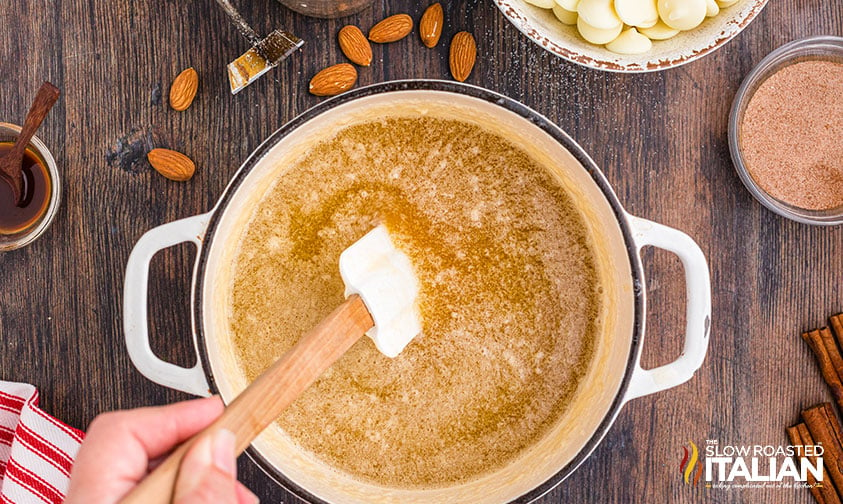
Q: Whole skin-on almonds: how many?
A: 7